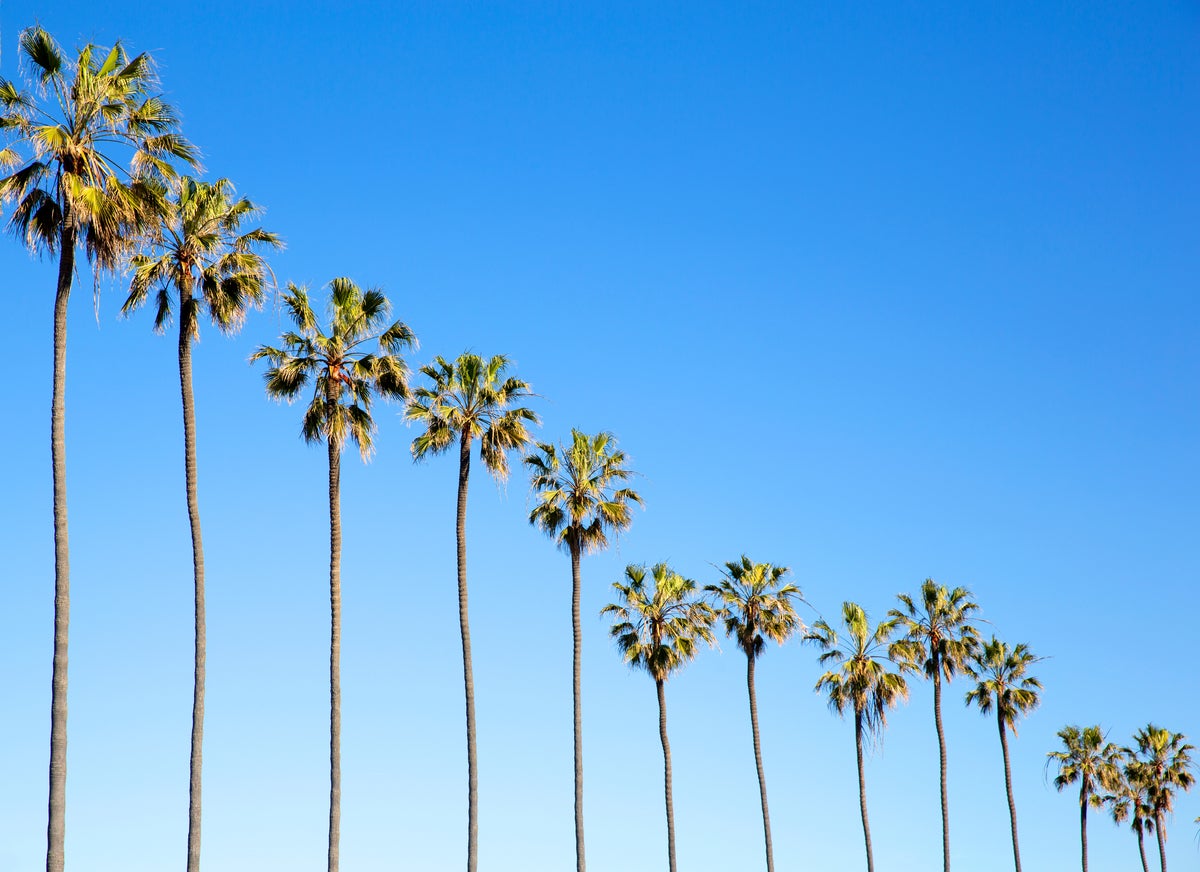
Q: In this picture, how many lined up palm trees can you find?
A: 13